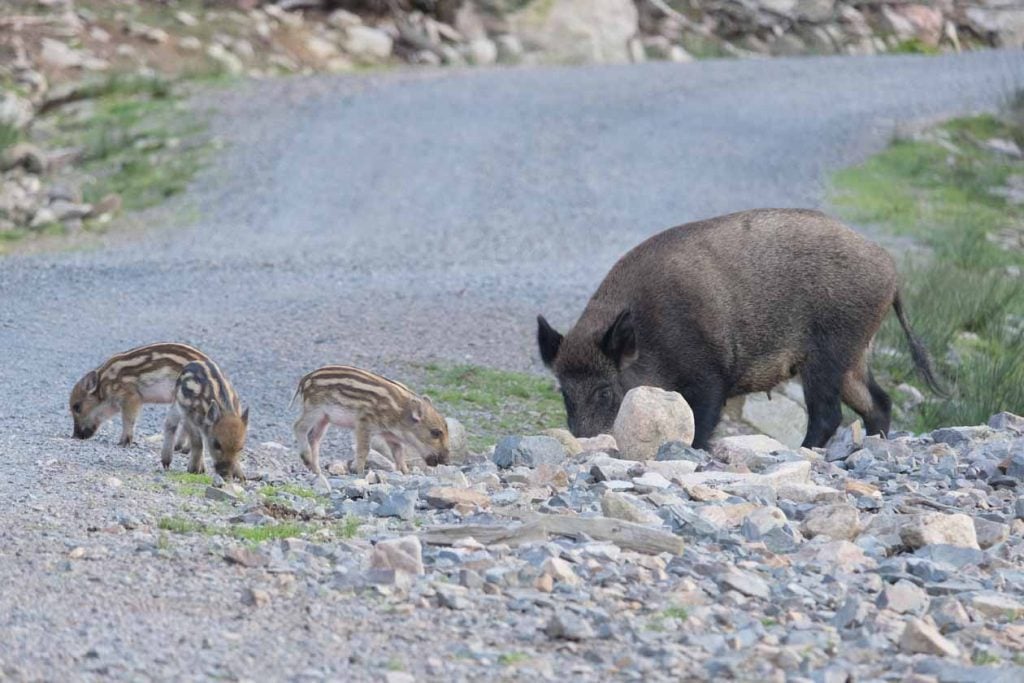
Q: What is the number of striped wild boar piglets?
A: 3